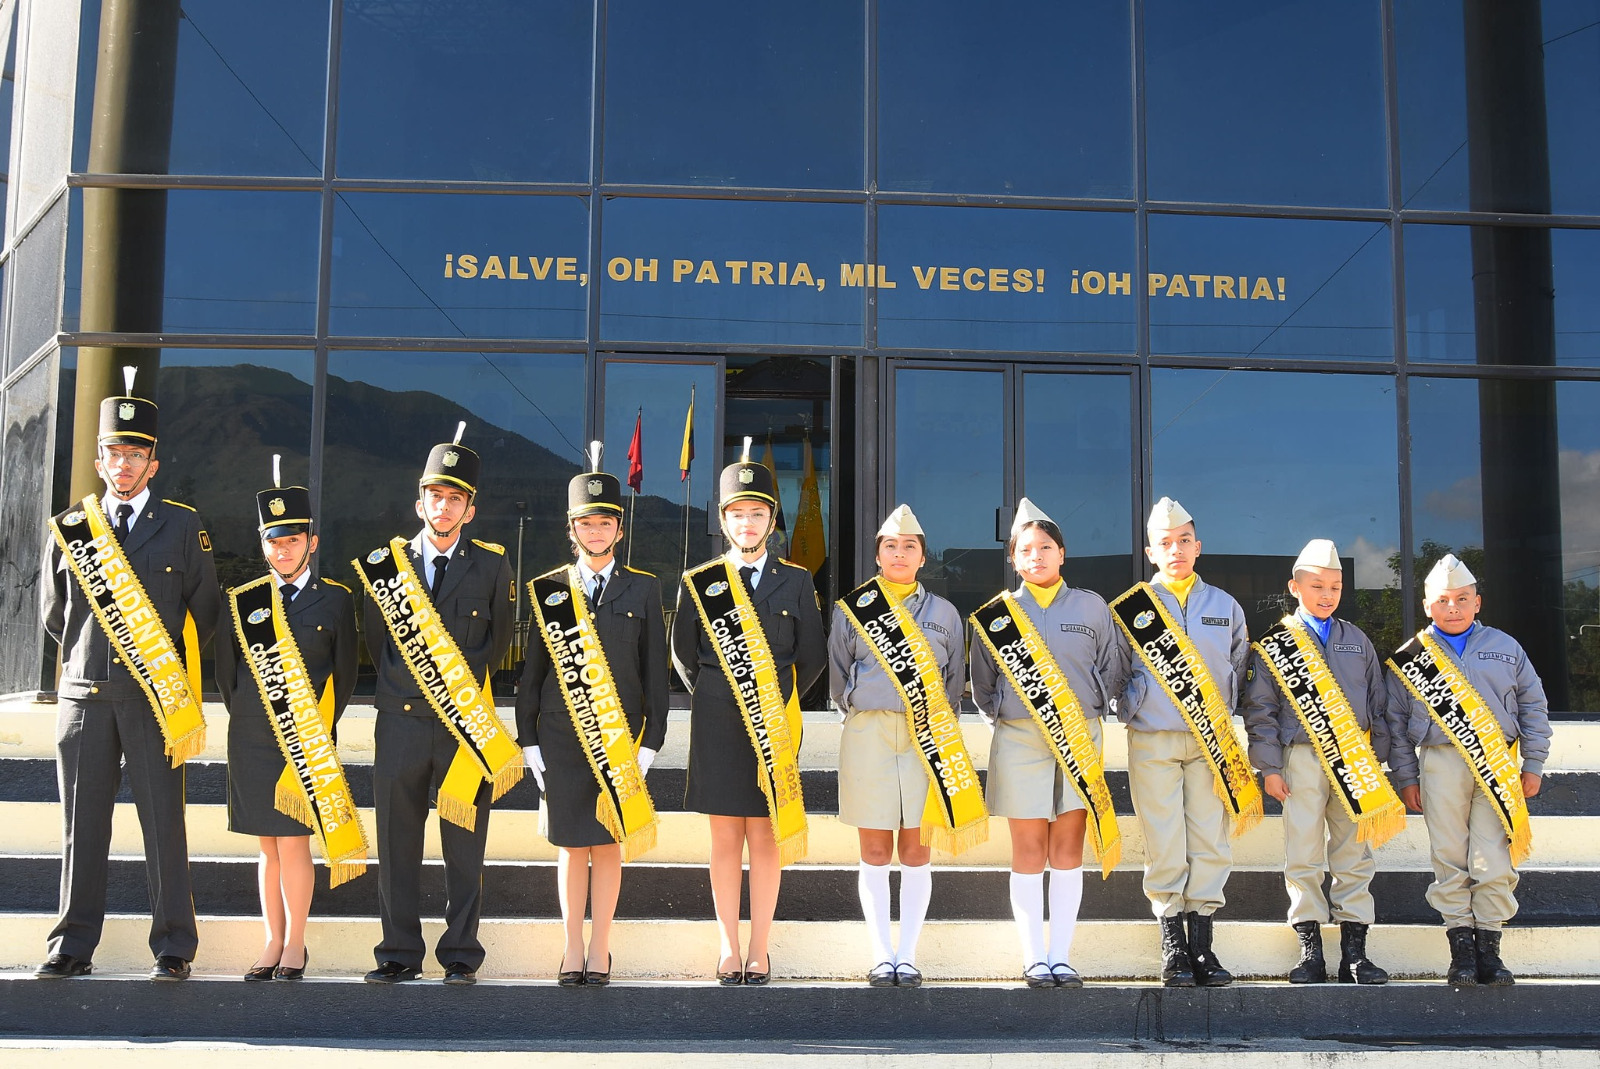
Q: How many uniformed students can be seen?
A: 10